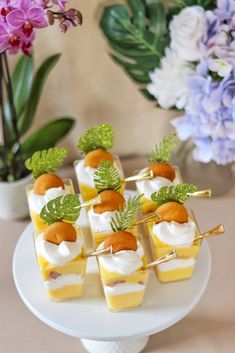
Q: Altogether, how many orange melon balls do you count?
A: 7